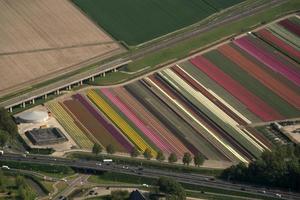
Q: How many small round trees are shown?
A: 8